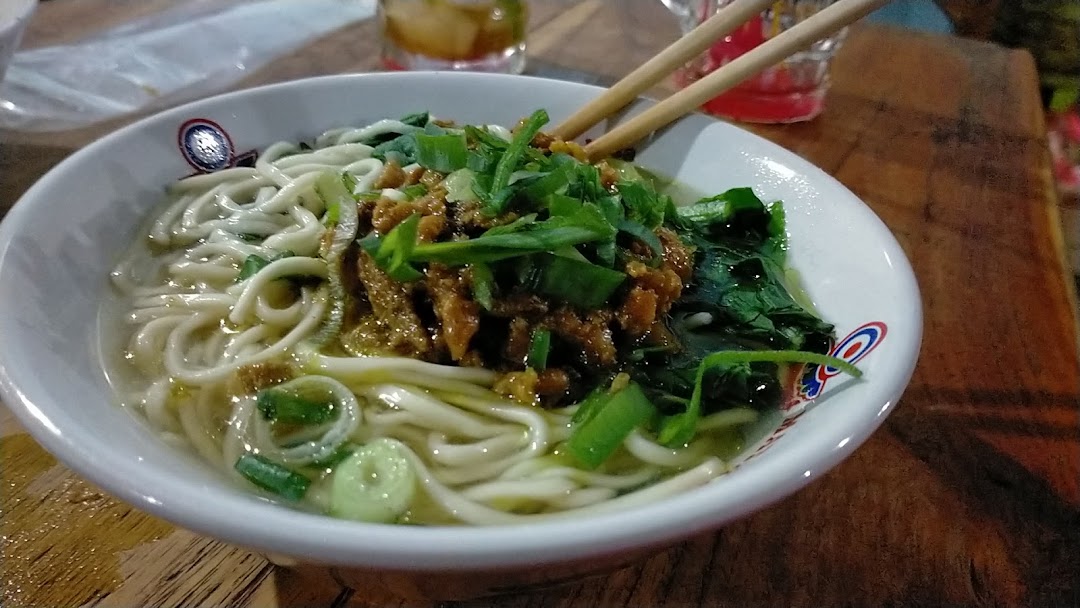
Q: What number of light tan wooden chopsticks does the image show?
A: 2